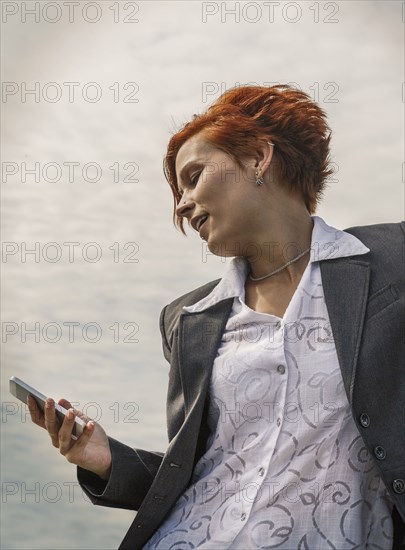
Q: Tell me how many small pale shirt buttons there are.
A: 5